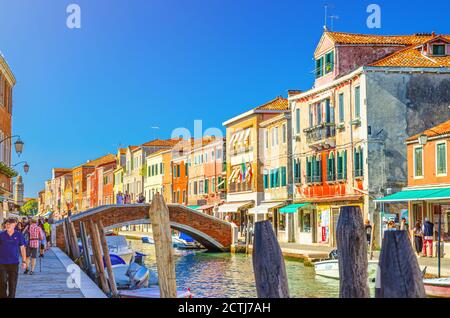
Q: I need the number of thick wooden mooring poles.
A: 4